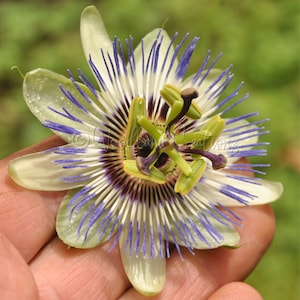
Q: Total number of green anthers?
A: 5